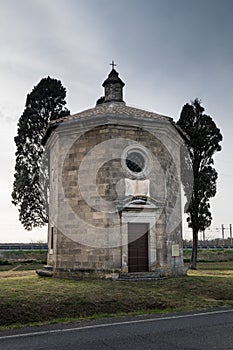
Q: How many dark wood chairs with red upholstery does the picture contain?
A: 0